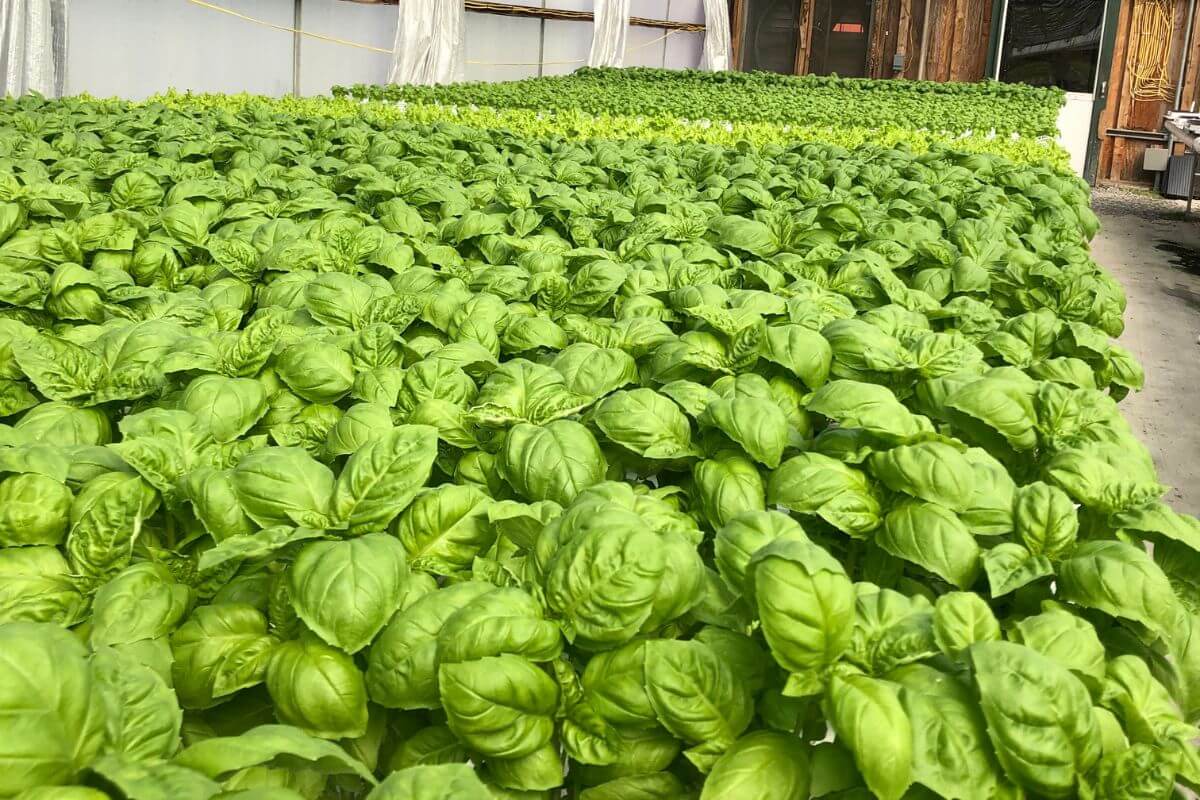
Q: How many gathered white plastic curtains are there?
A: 4